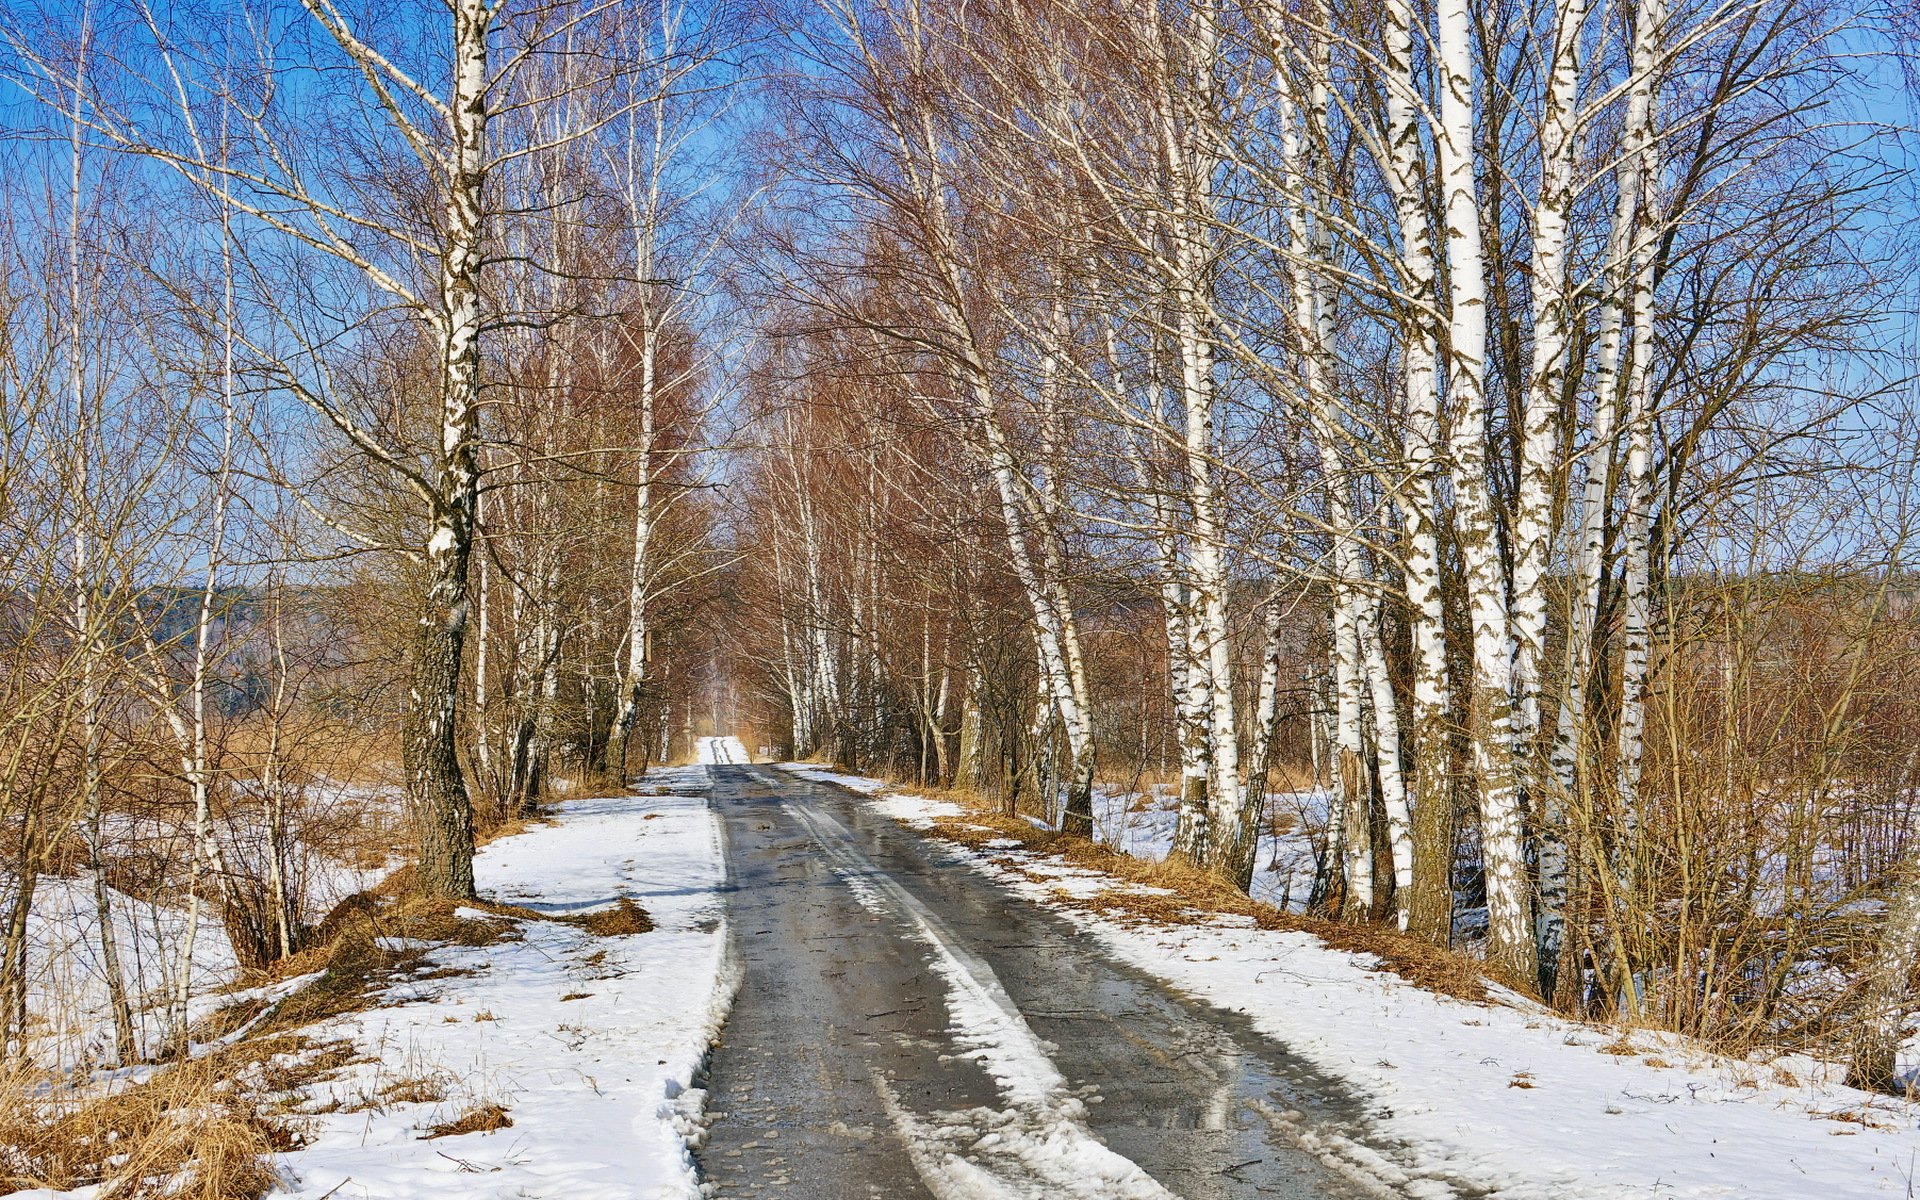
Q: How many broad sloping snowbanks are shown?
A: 2